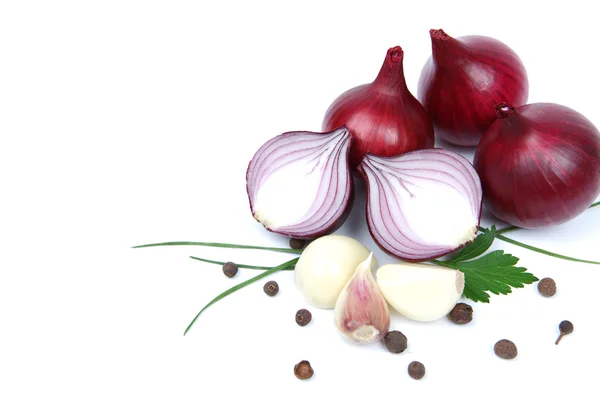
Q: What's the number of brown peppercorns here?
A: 11